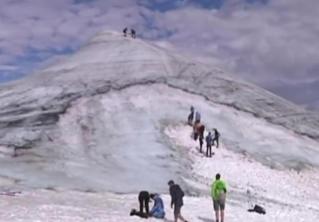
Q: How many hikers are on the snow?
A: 12